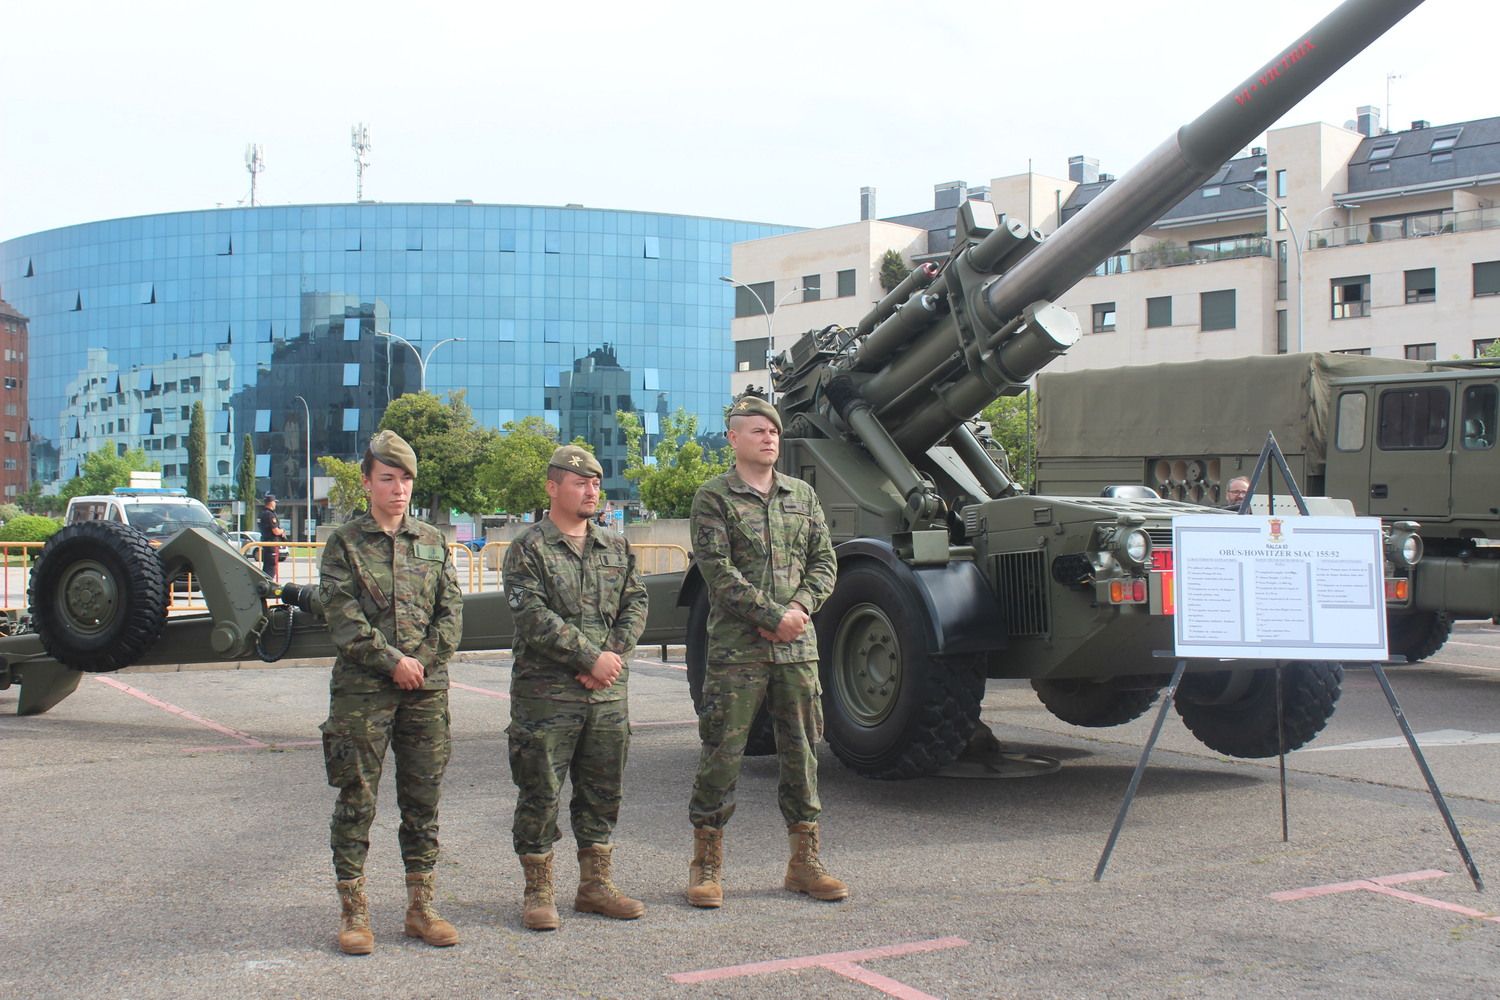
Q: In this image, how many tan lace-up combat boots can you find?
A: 6